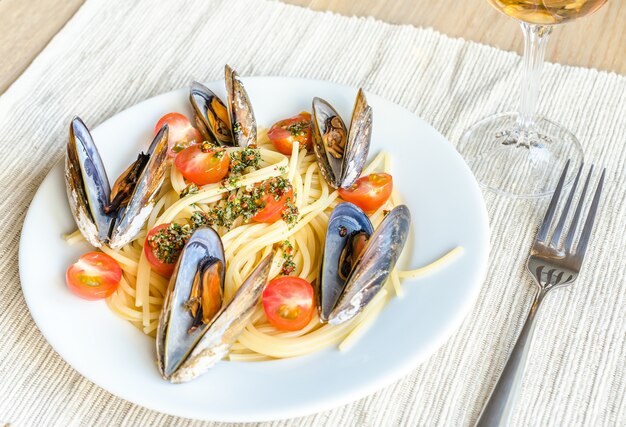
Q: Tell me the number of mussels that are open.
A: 5